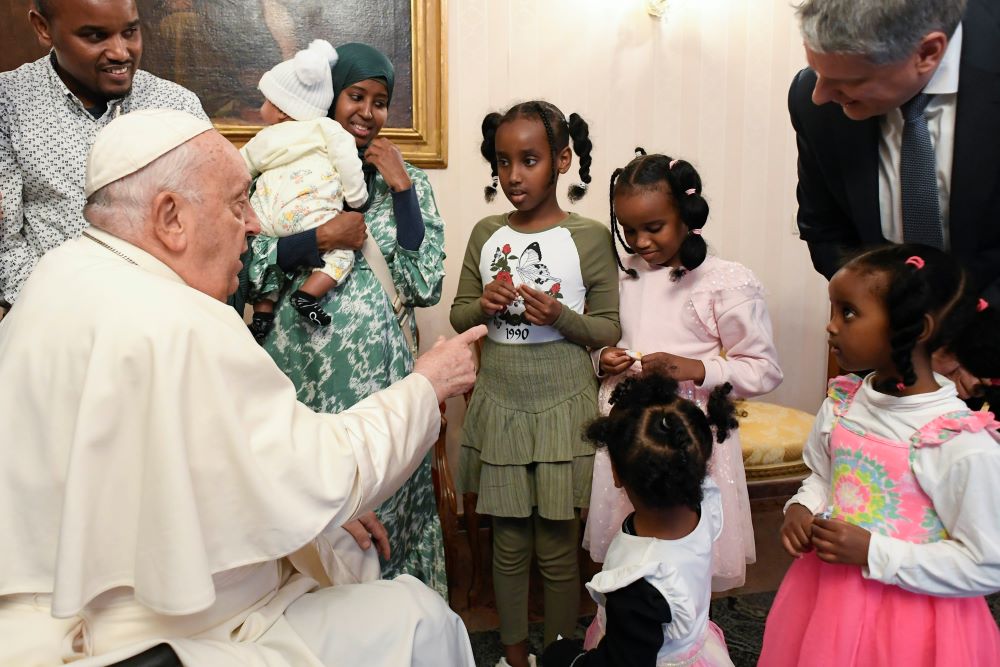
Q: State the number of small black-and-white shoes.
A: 2